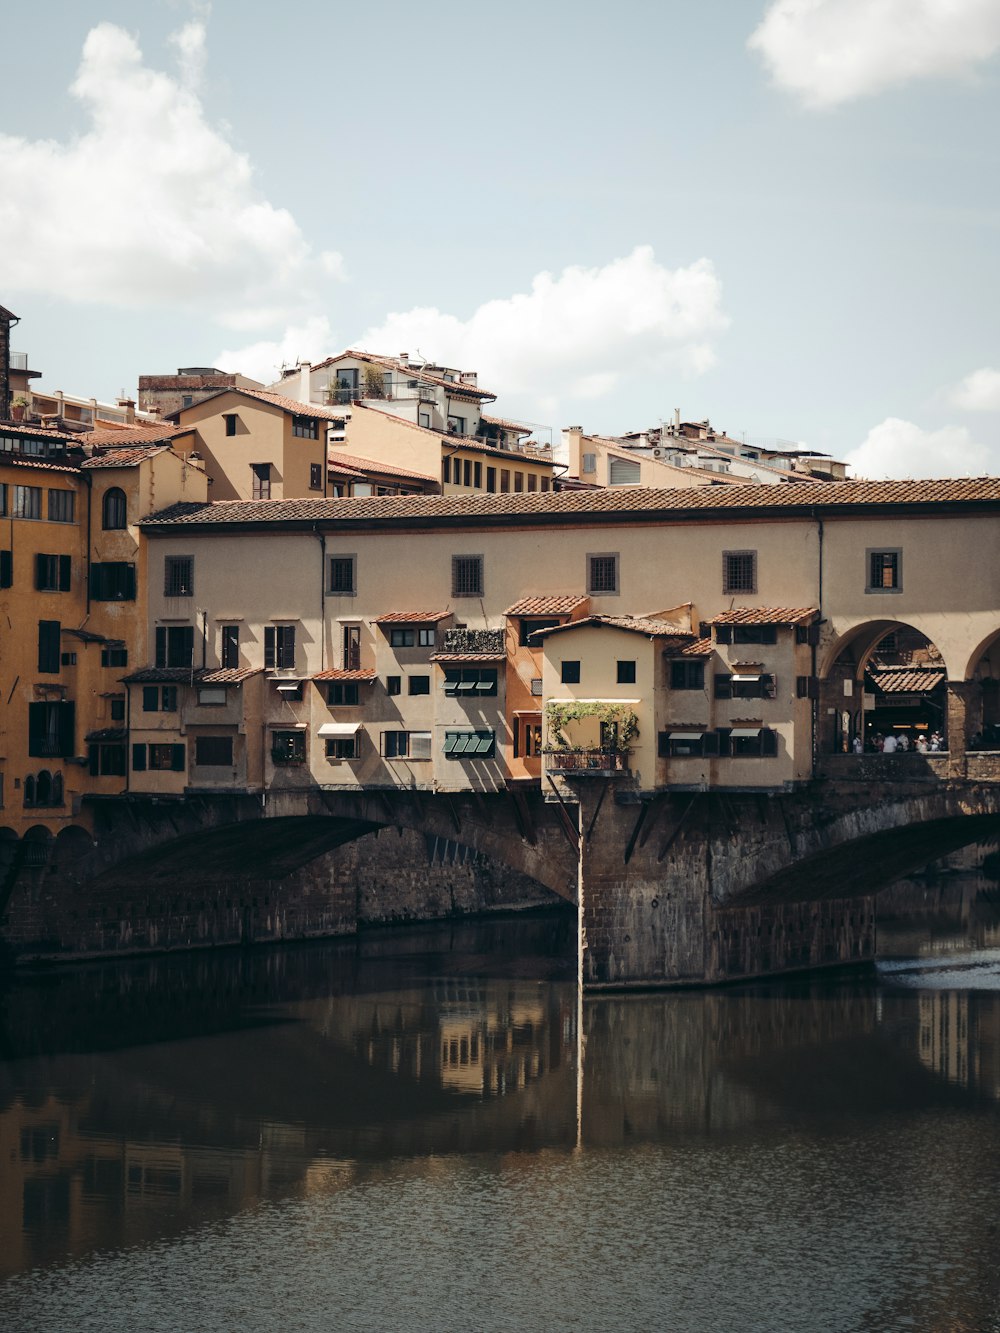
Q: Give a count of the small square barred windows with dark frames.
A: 6